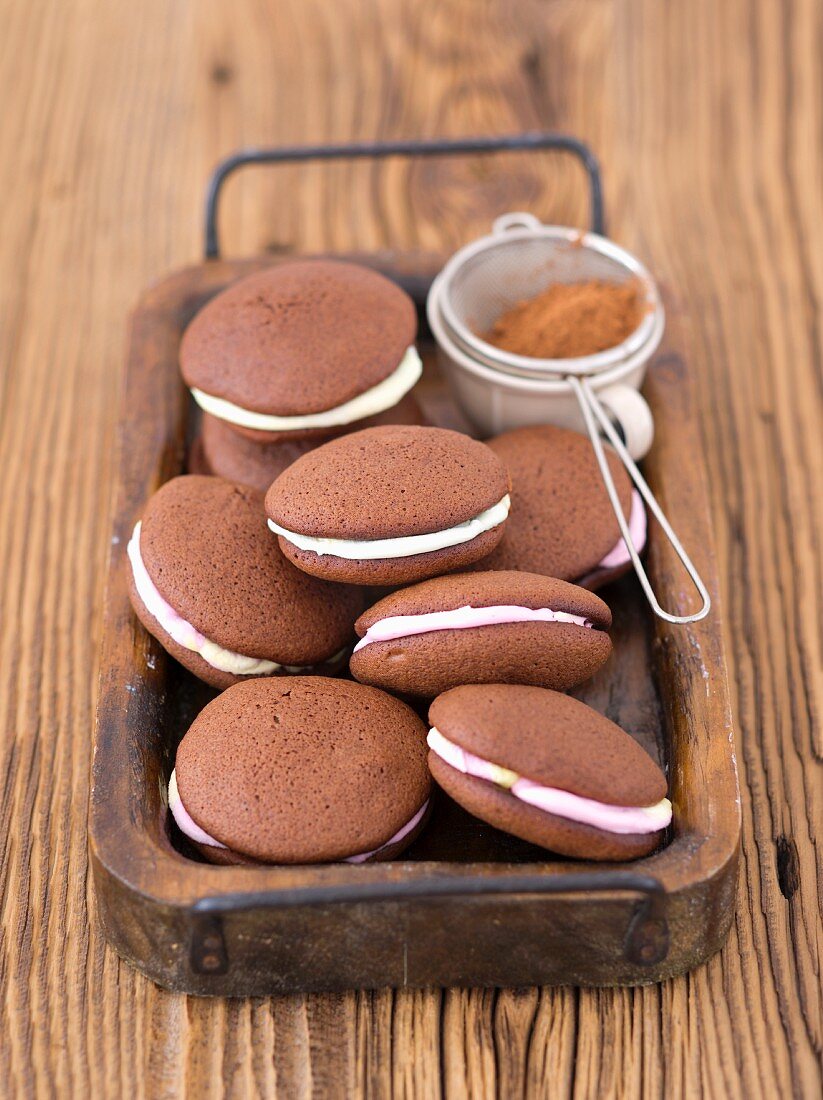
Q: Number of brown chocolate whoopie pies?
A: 8